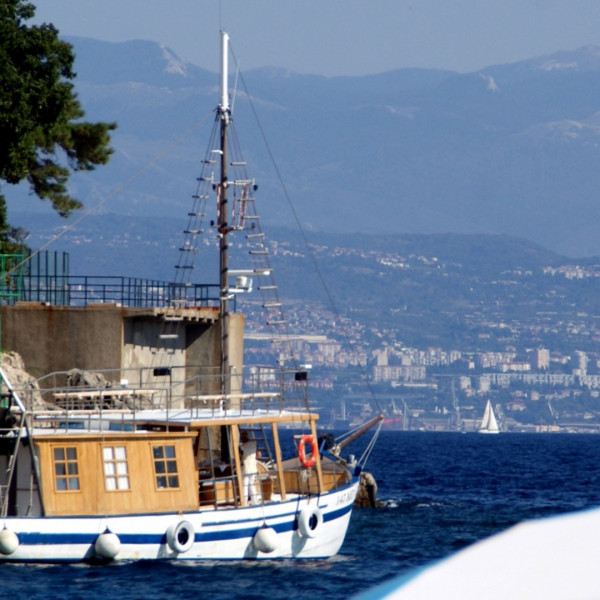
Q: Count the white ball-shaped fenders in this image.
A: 3